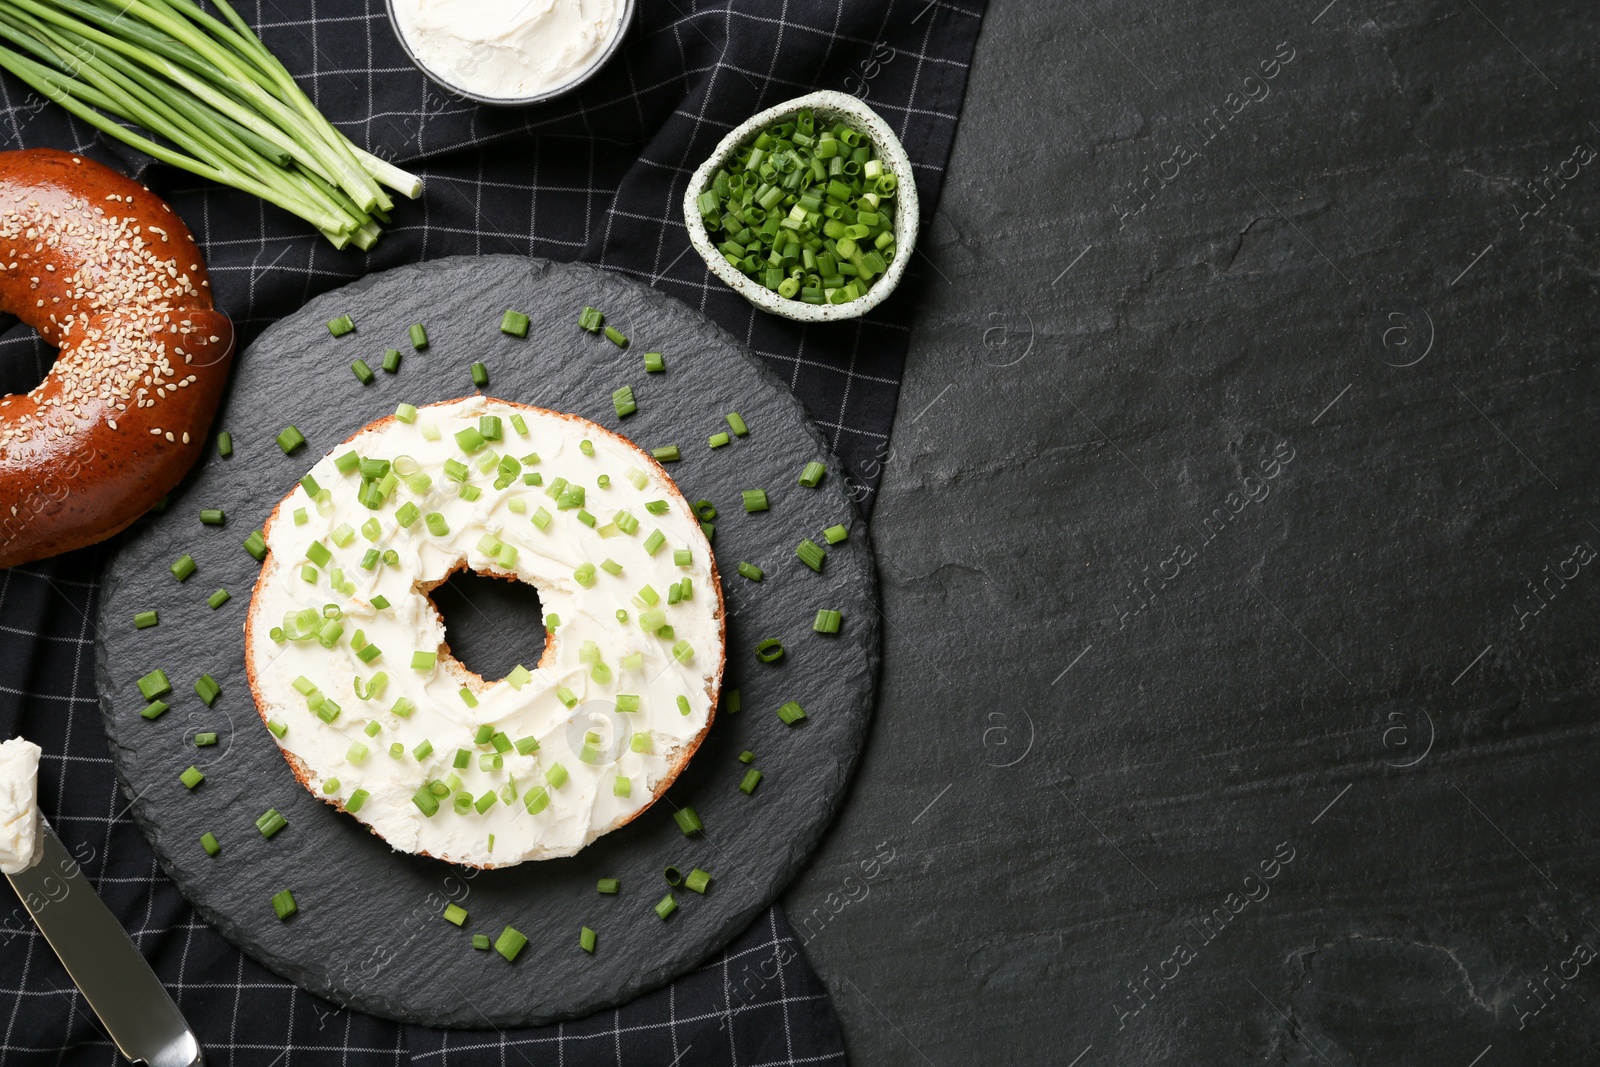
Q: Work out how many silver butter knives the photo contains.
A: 1